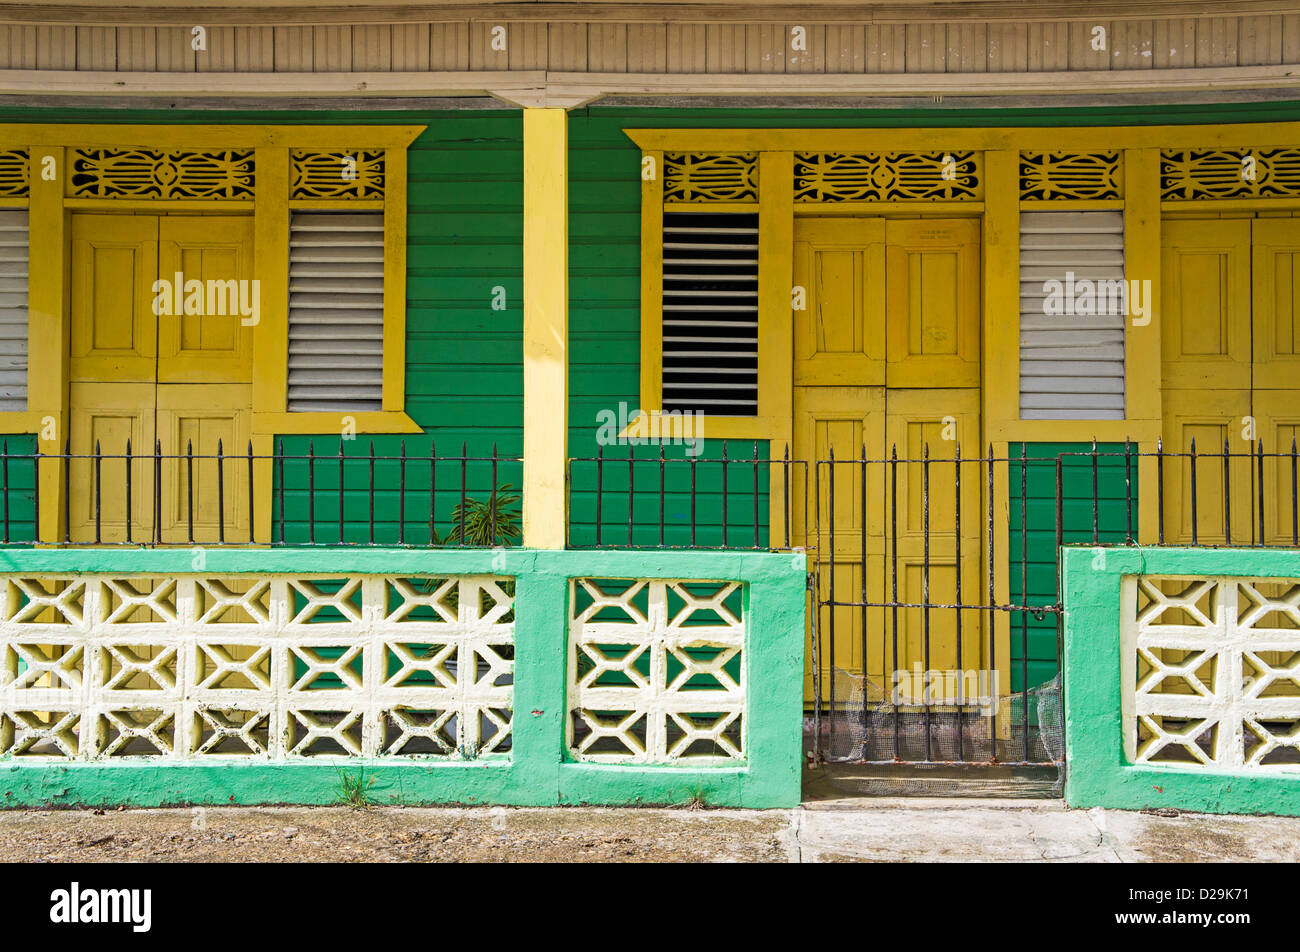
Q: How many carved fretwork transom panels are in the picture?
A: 7